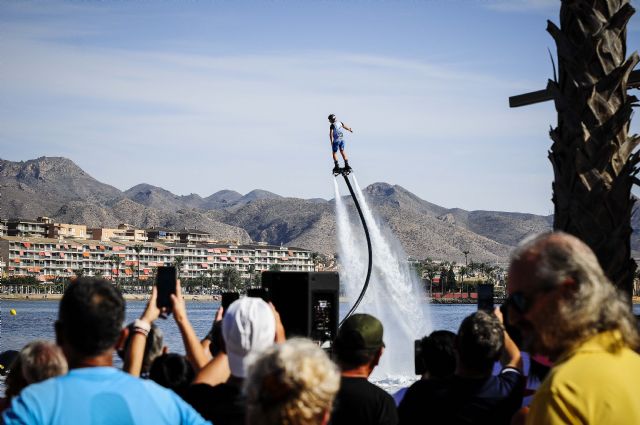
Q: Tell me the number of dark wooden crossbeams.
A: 1